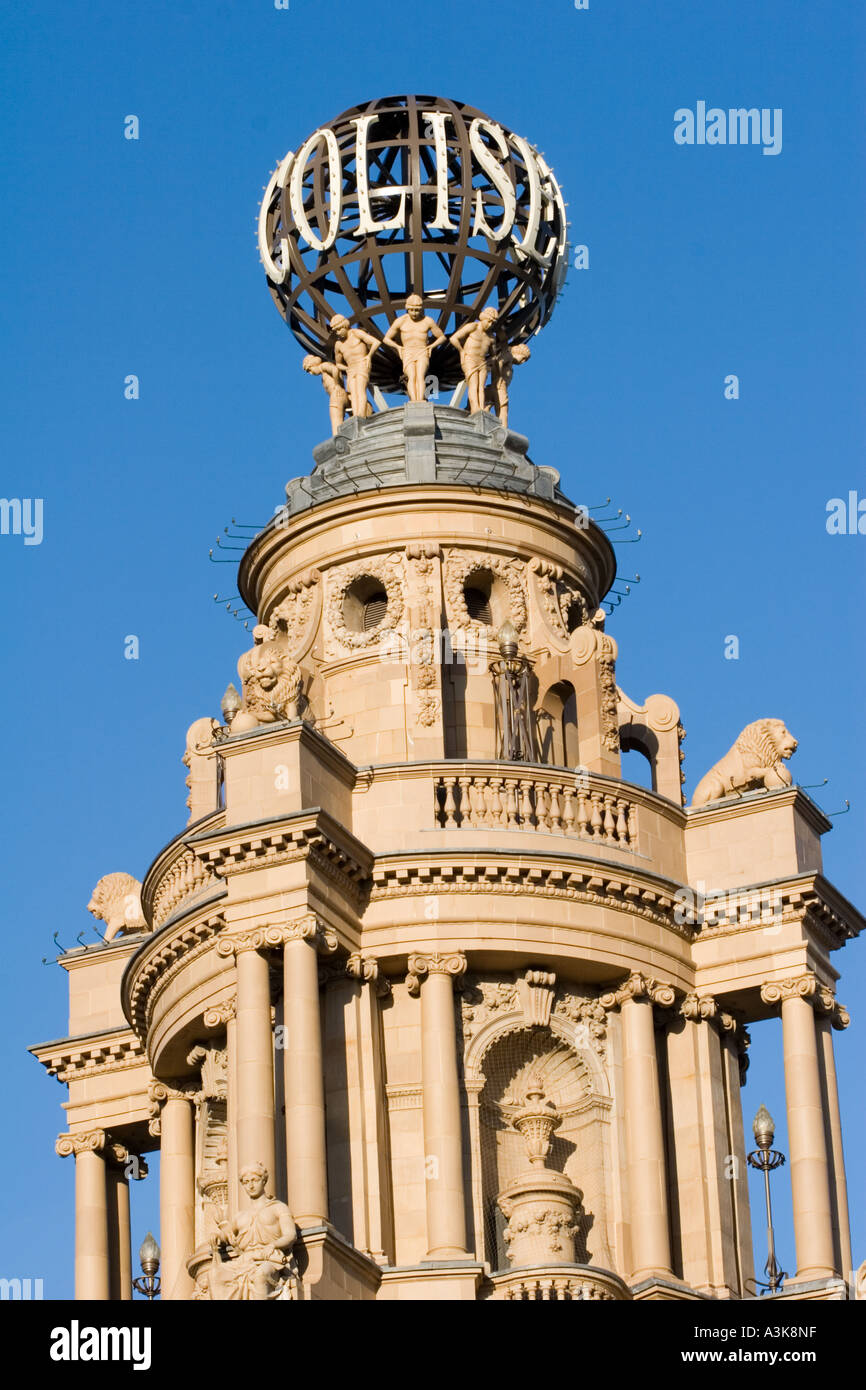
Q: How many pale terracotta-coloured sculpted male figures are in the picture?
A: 5